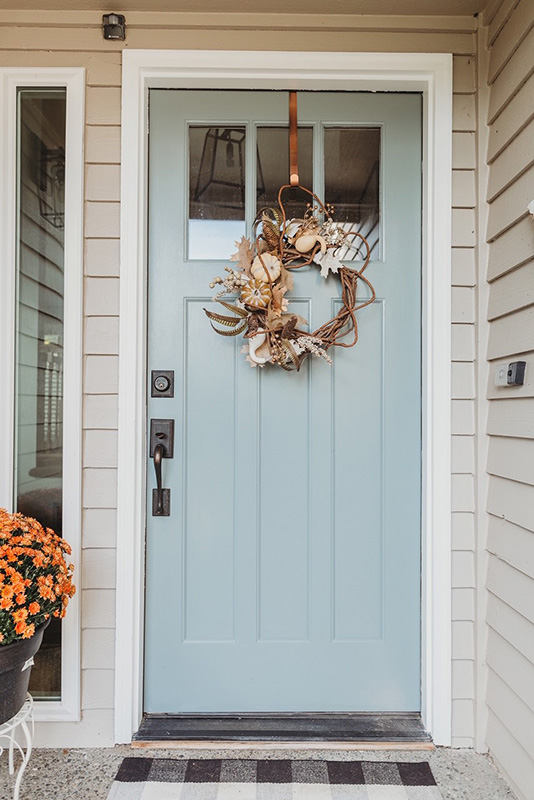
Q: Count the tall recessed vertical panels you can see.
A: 3